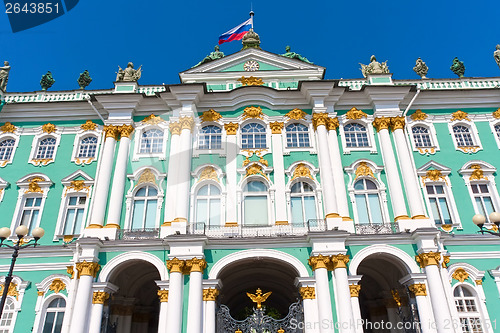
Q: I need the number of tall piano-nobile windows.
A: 9